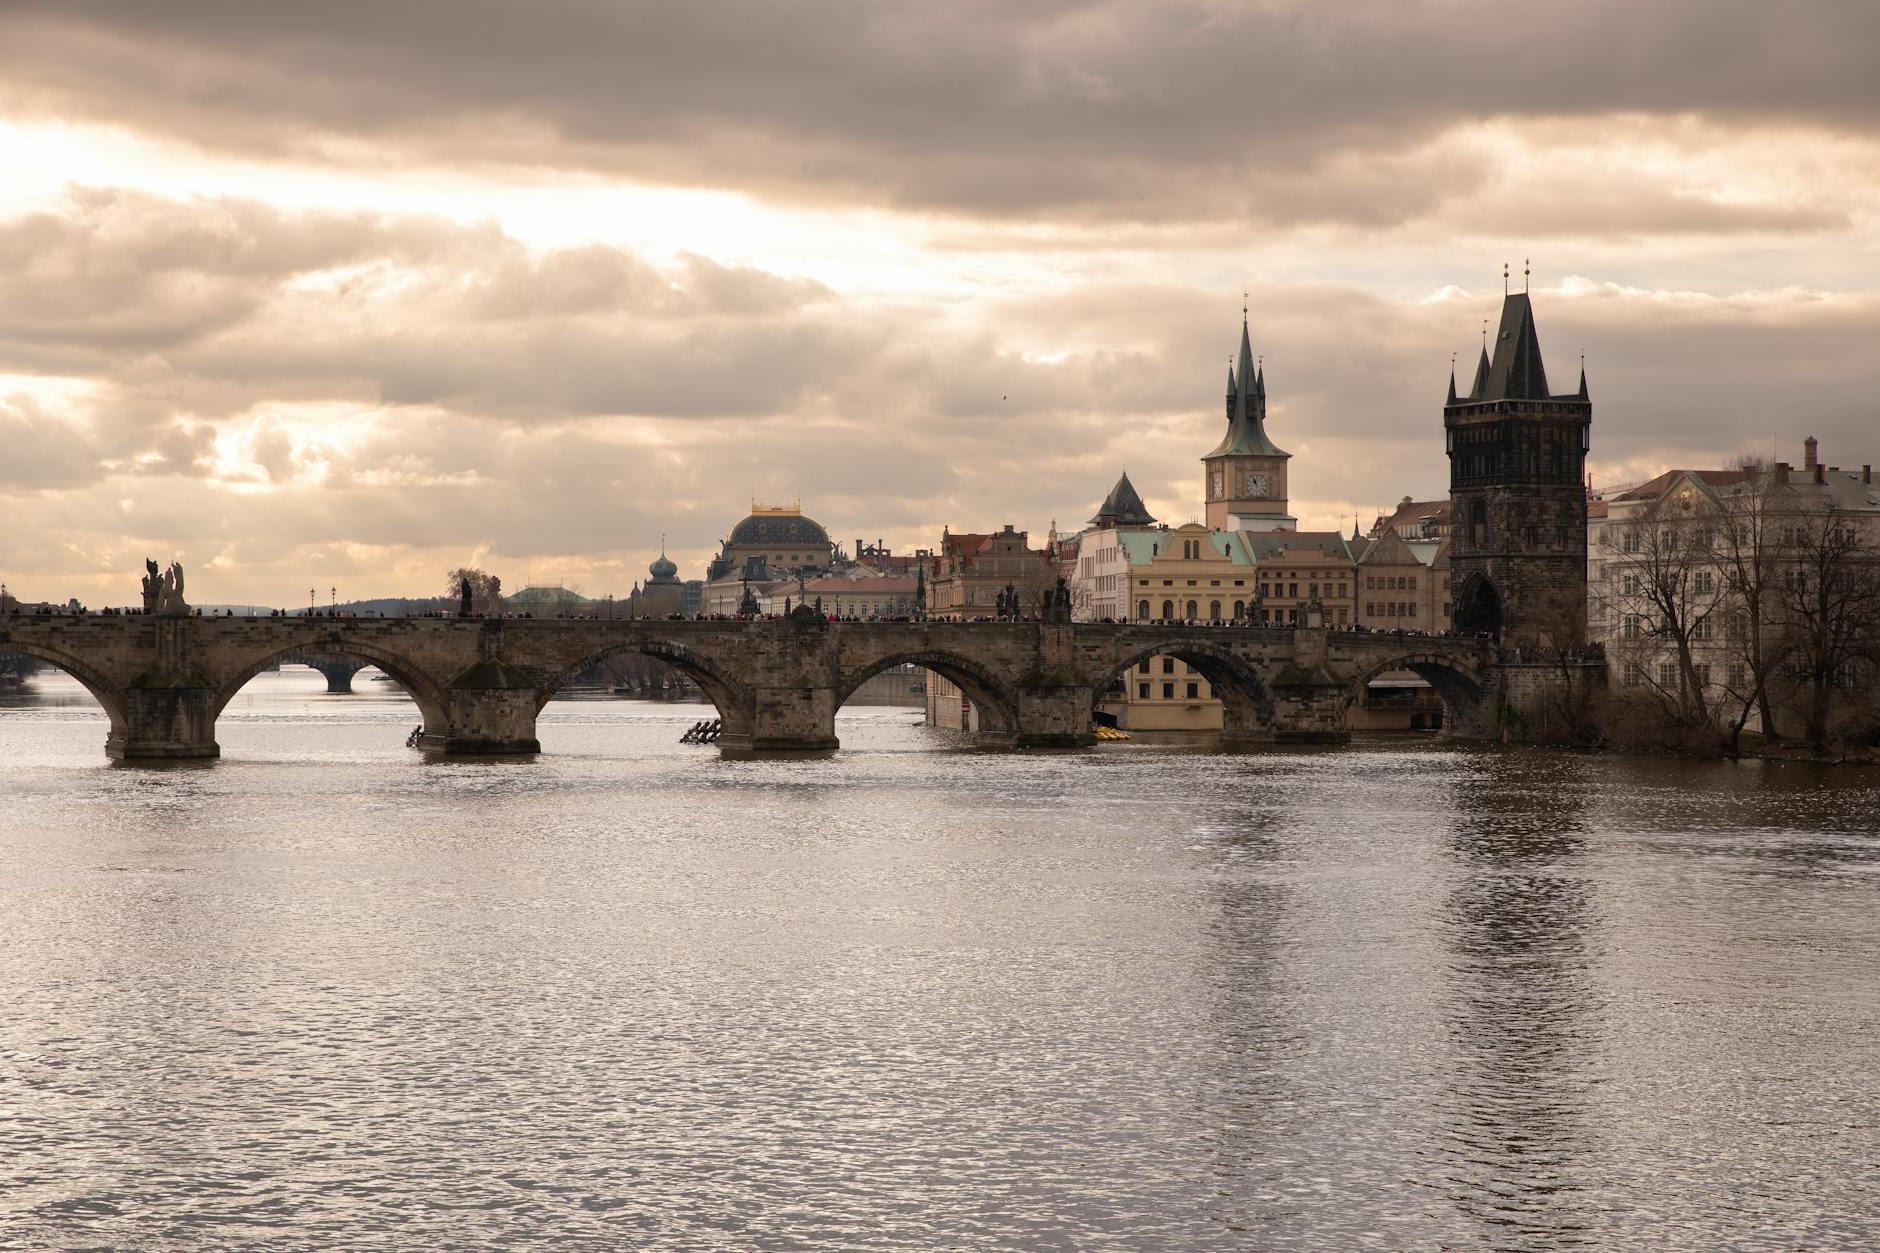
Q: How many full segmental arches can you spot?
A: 5